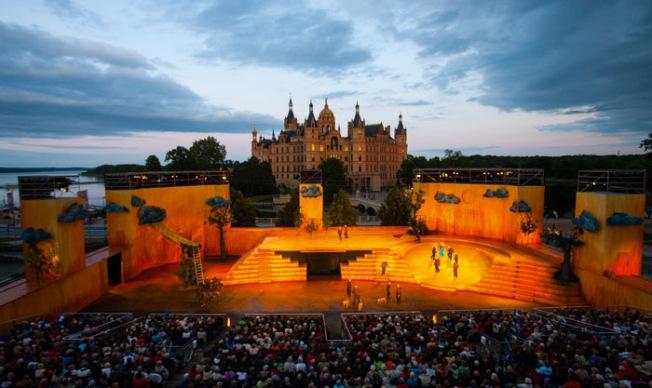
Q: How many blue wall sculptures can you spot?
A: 12